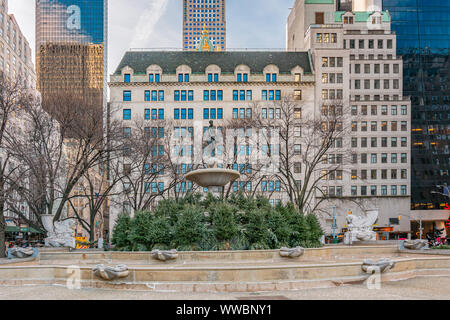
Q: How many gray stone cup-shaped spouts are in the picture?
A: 6